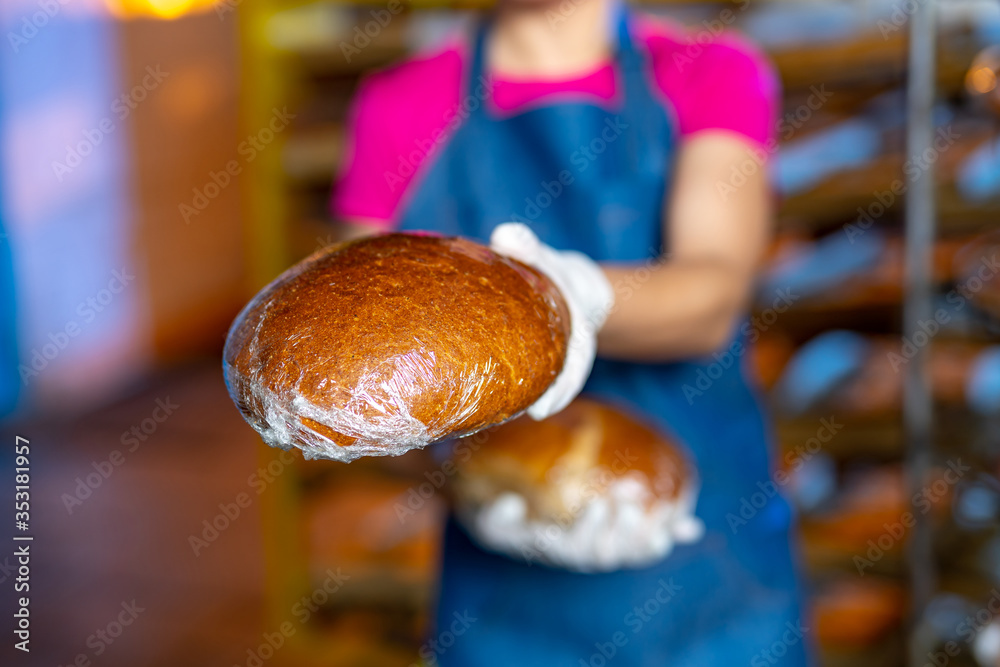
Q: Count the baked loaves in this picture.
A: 2